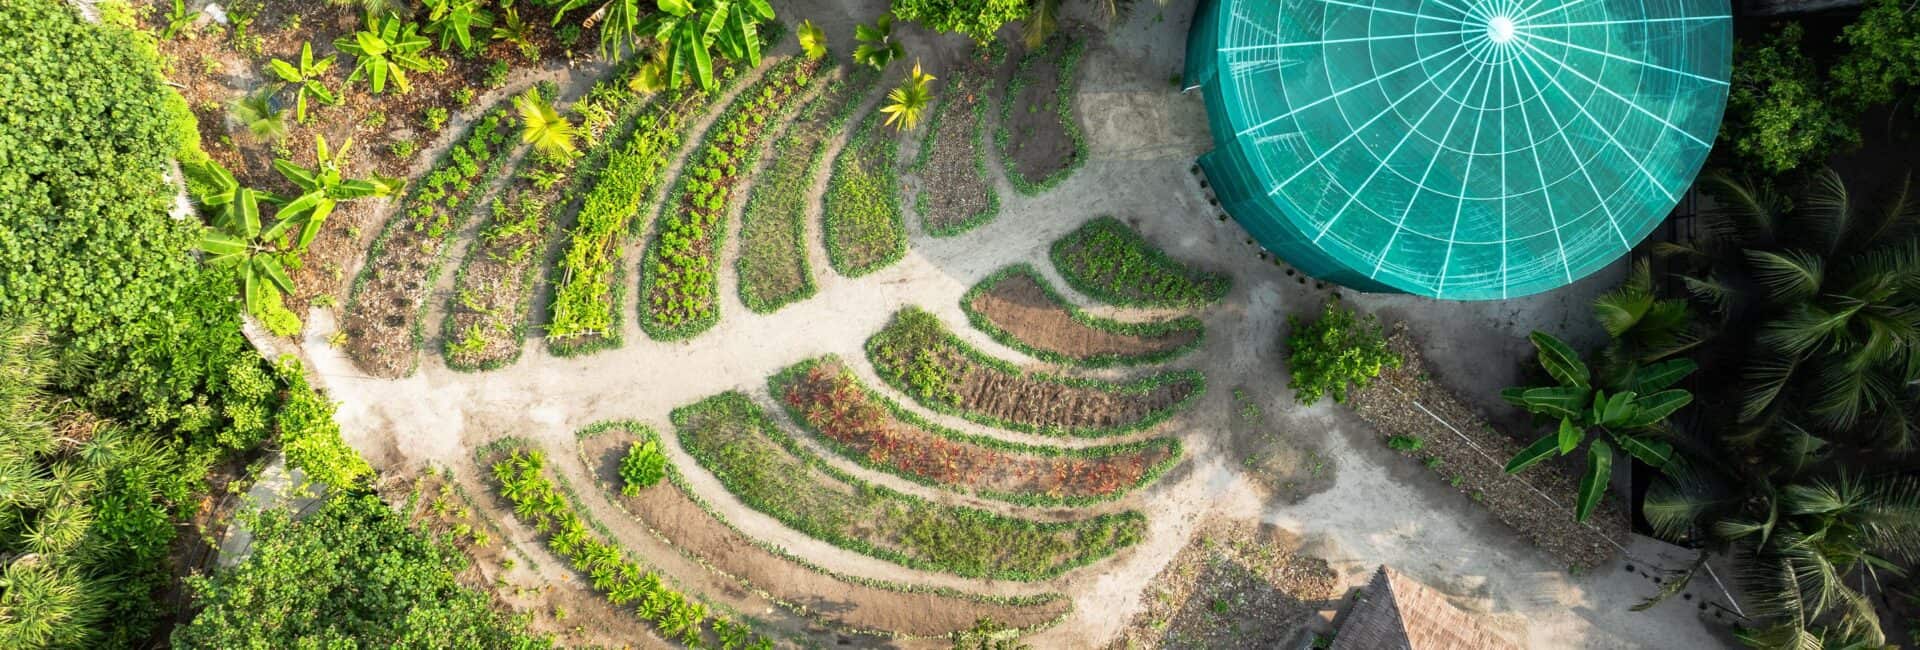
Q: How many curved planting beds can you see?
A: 15